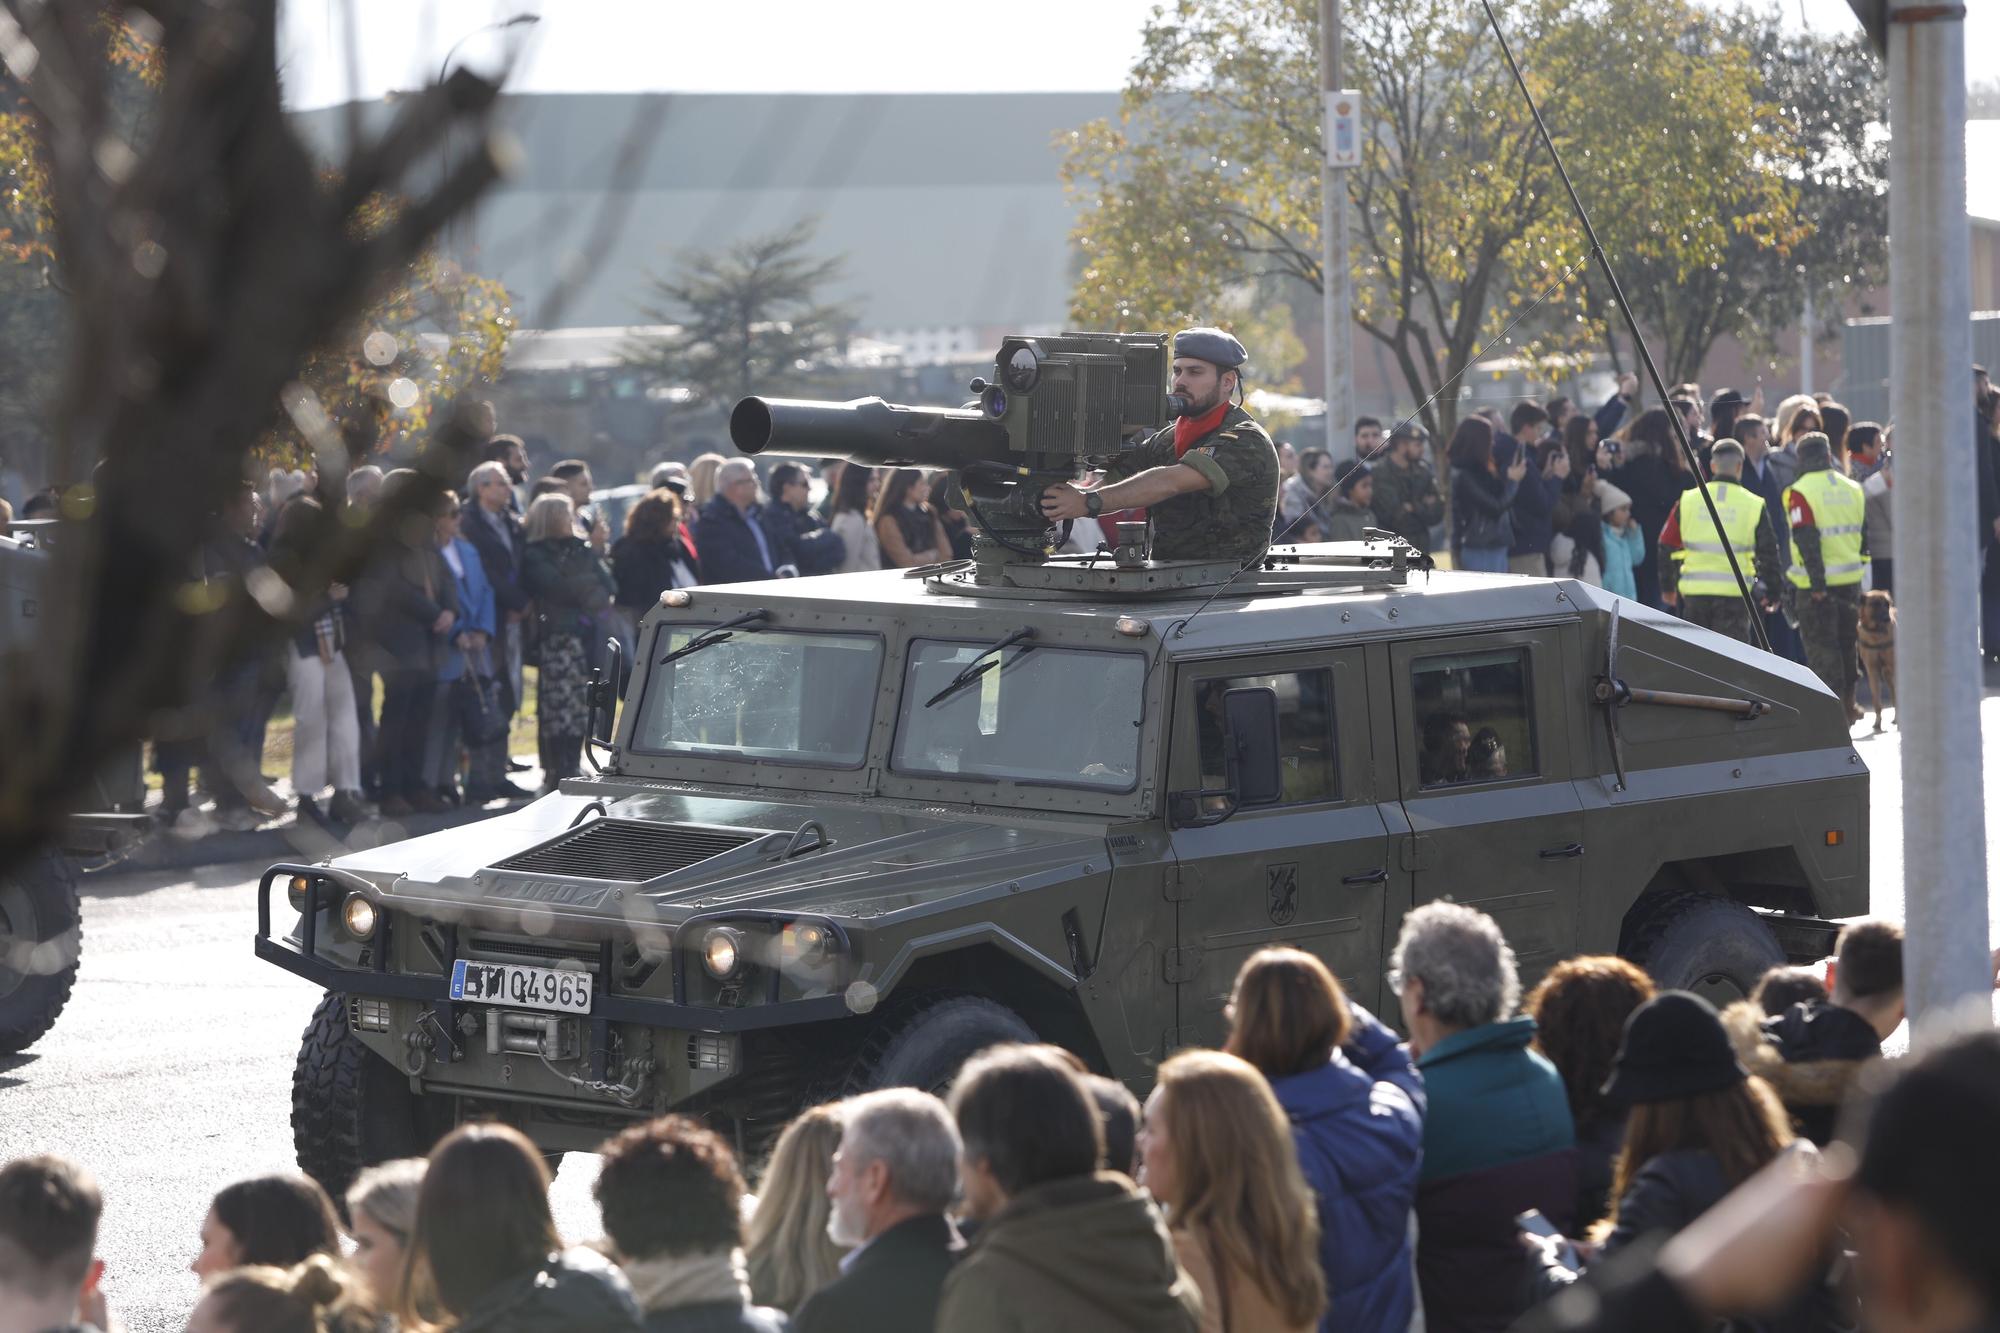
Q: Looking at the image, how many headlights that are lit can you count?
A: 2